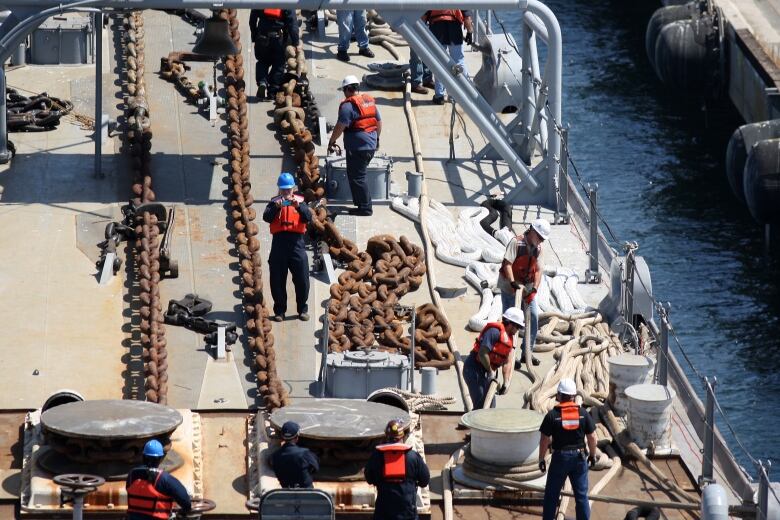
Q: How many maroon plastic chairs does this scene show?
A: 0